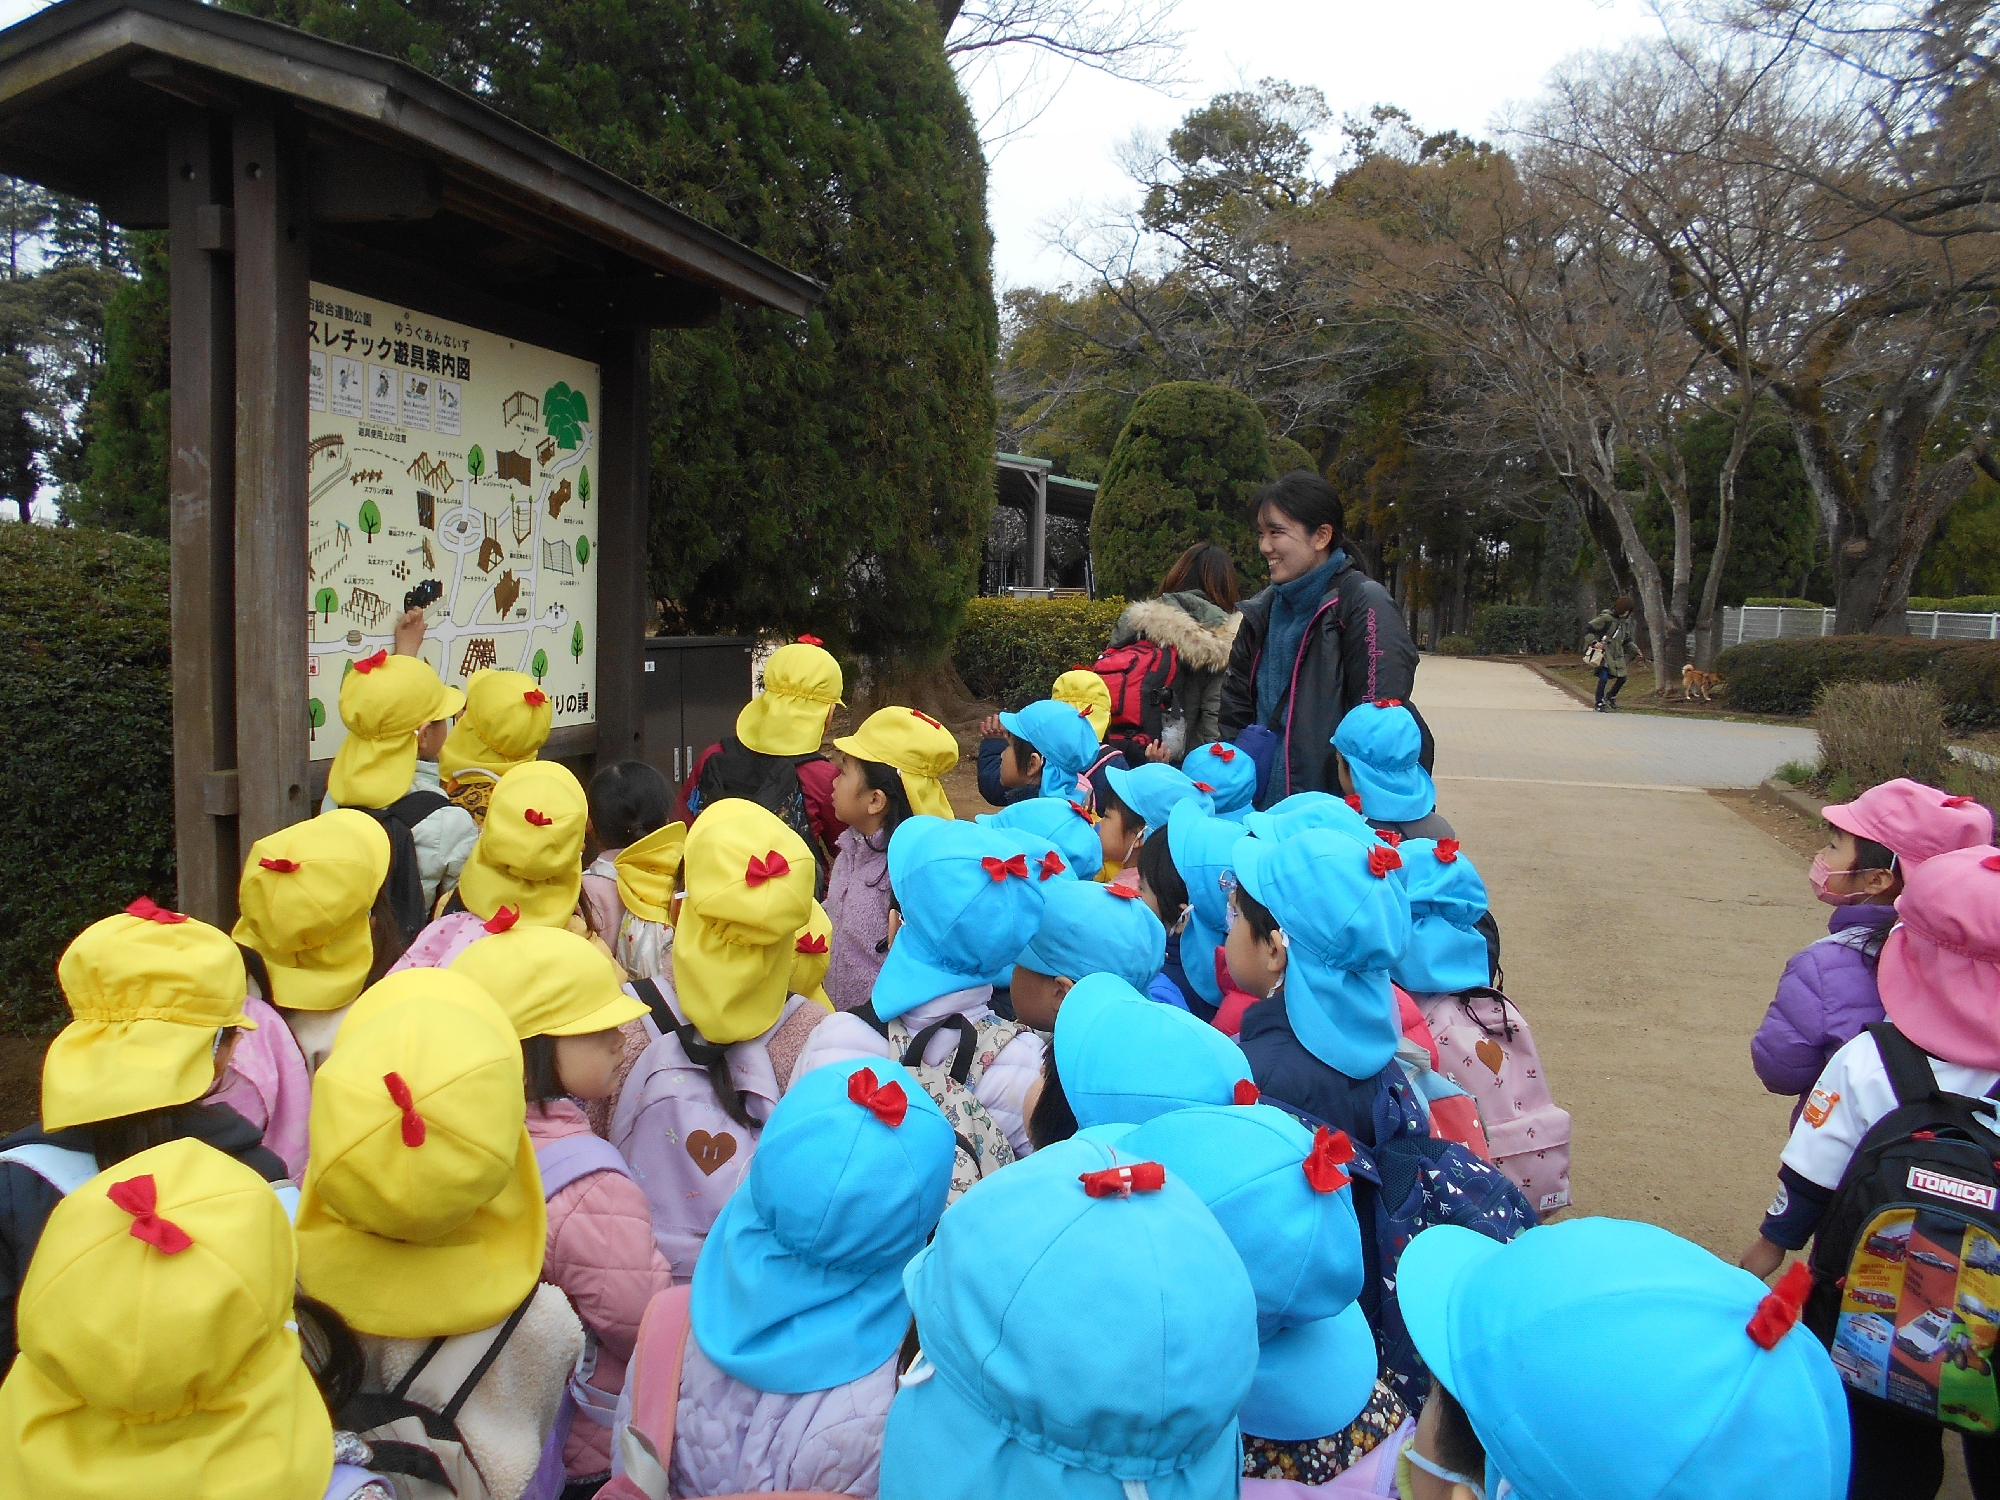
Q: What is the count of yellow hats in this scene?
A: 14